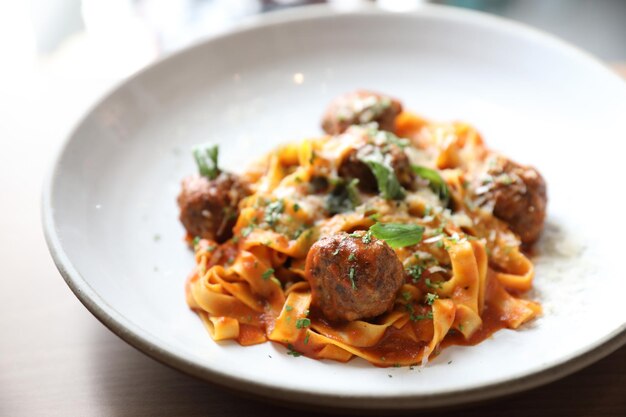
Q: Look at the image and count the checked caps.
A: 0